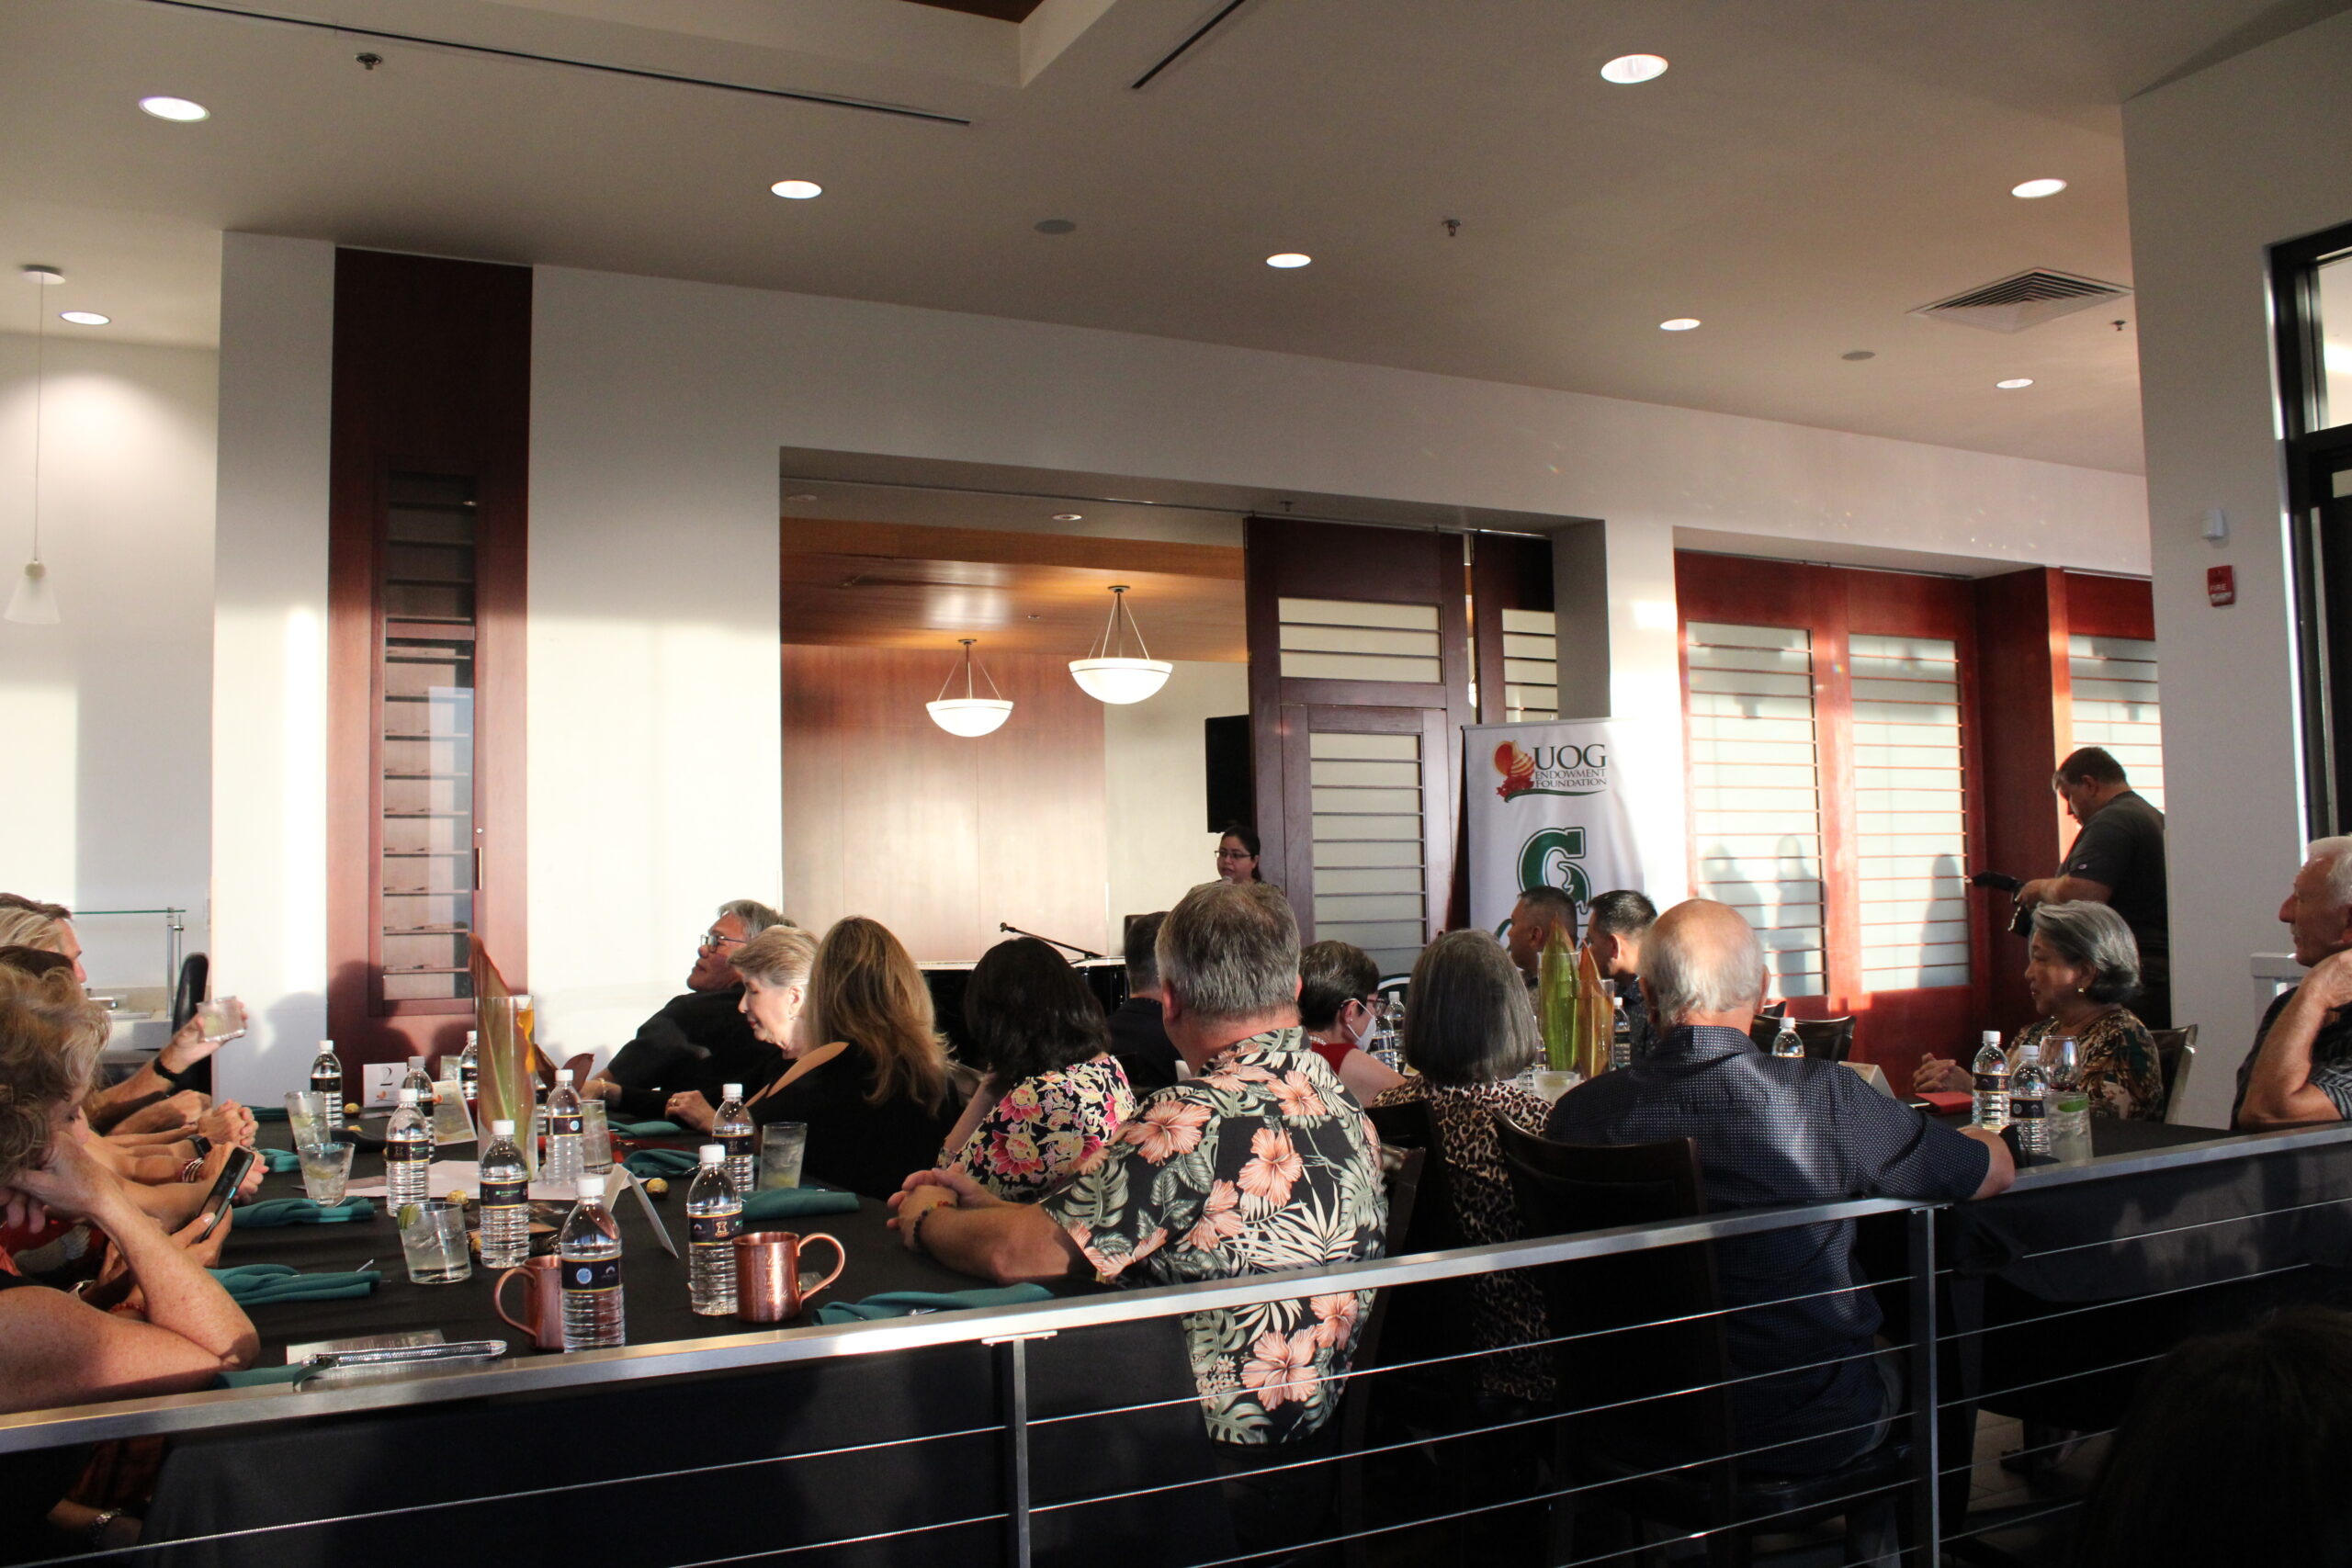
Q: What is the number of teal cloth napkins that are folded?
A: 9